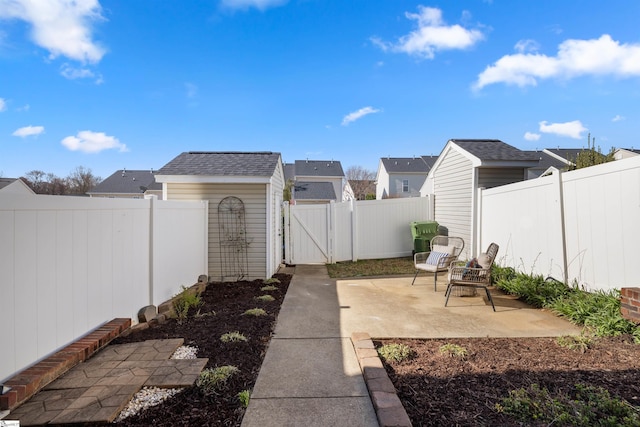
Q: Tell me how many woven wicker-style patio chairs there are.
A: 2